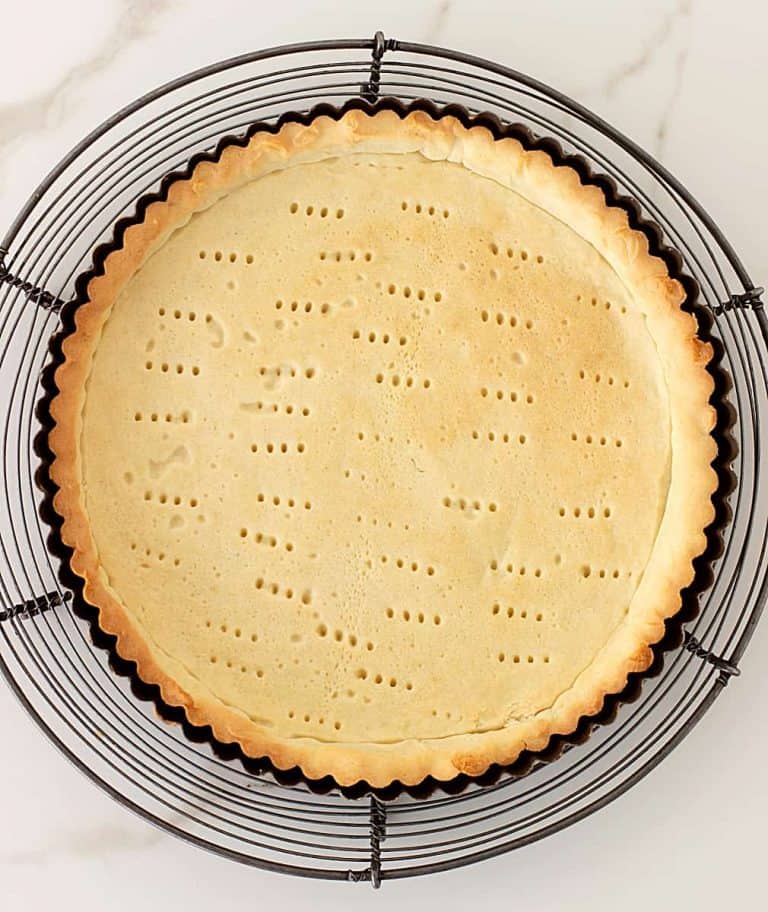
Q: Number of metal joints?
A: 6